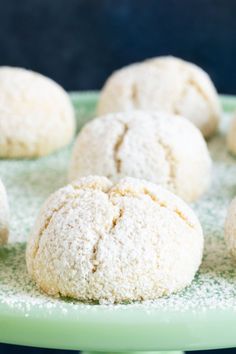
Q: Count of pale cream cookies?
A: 7